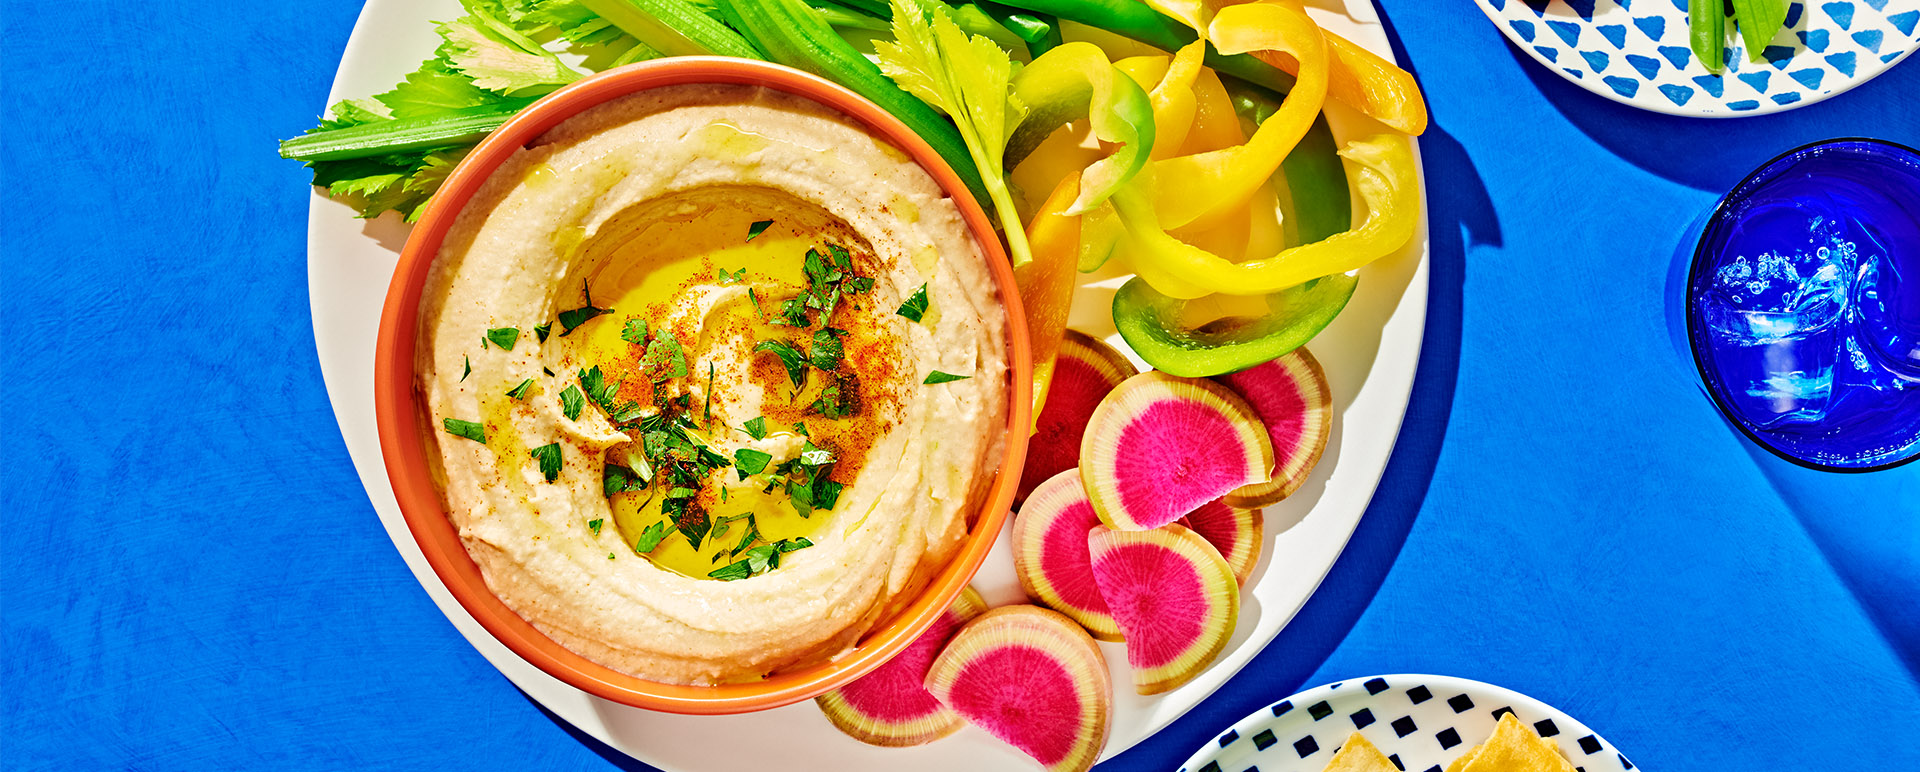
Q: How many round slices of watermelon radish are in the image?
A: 8